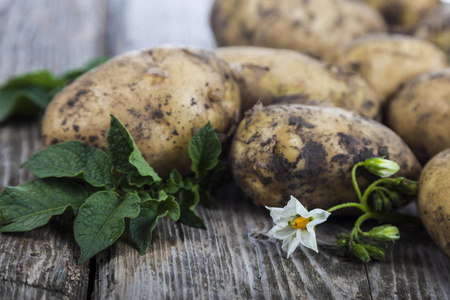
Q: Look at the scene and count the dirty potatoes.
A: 9